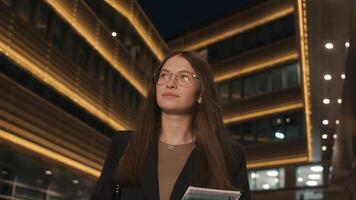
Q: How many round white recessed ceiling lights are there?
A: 11